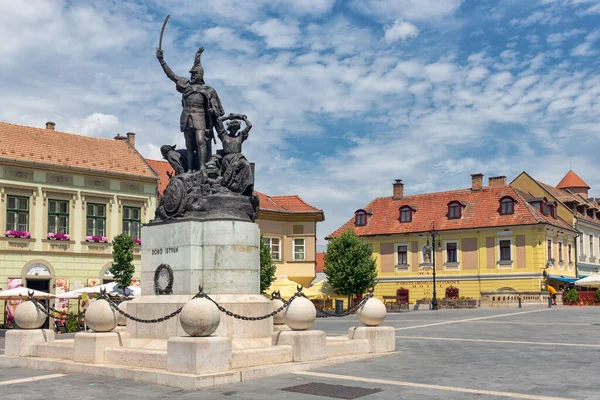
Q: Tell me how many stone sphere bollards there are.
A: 7